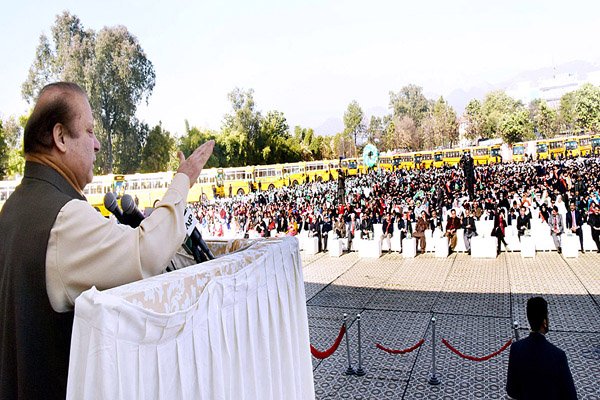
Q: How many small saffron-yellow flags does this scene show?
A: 0